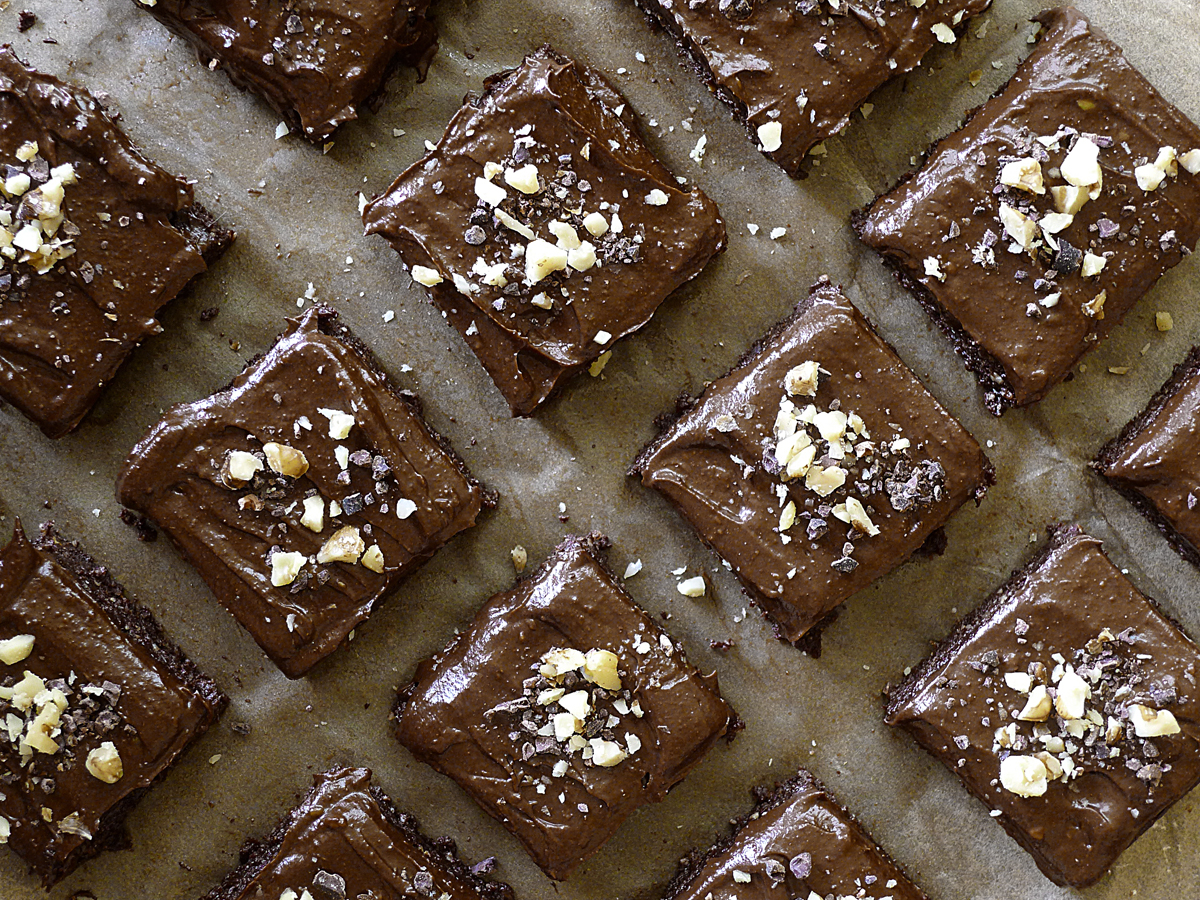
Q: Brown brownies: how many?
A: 13